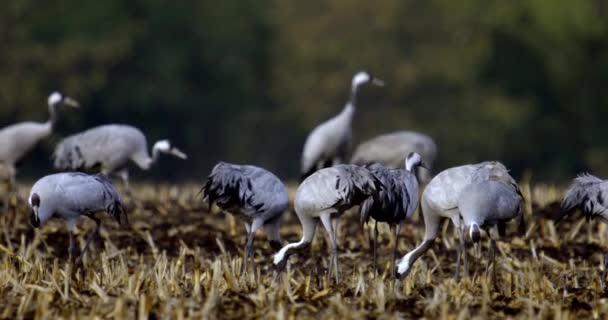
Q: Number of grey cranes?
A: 11